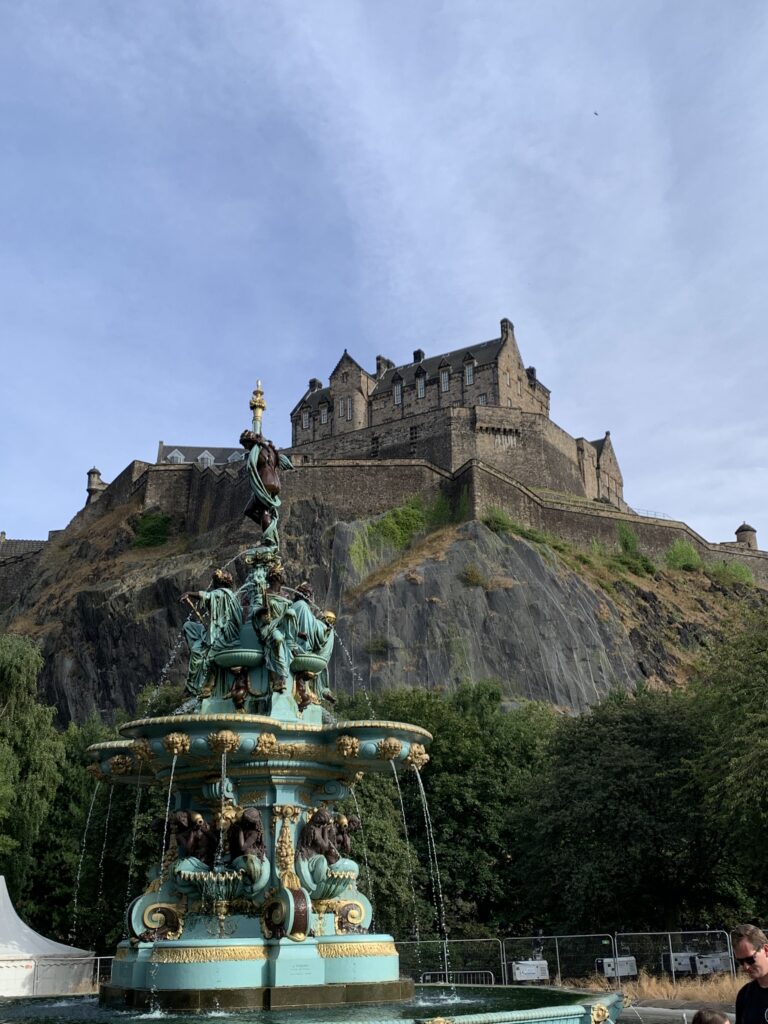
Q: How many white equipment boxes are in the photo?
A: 4